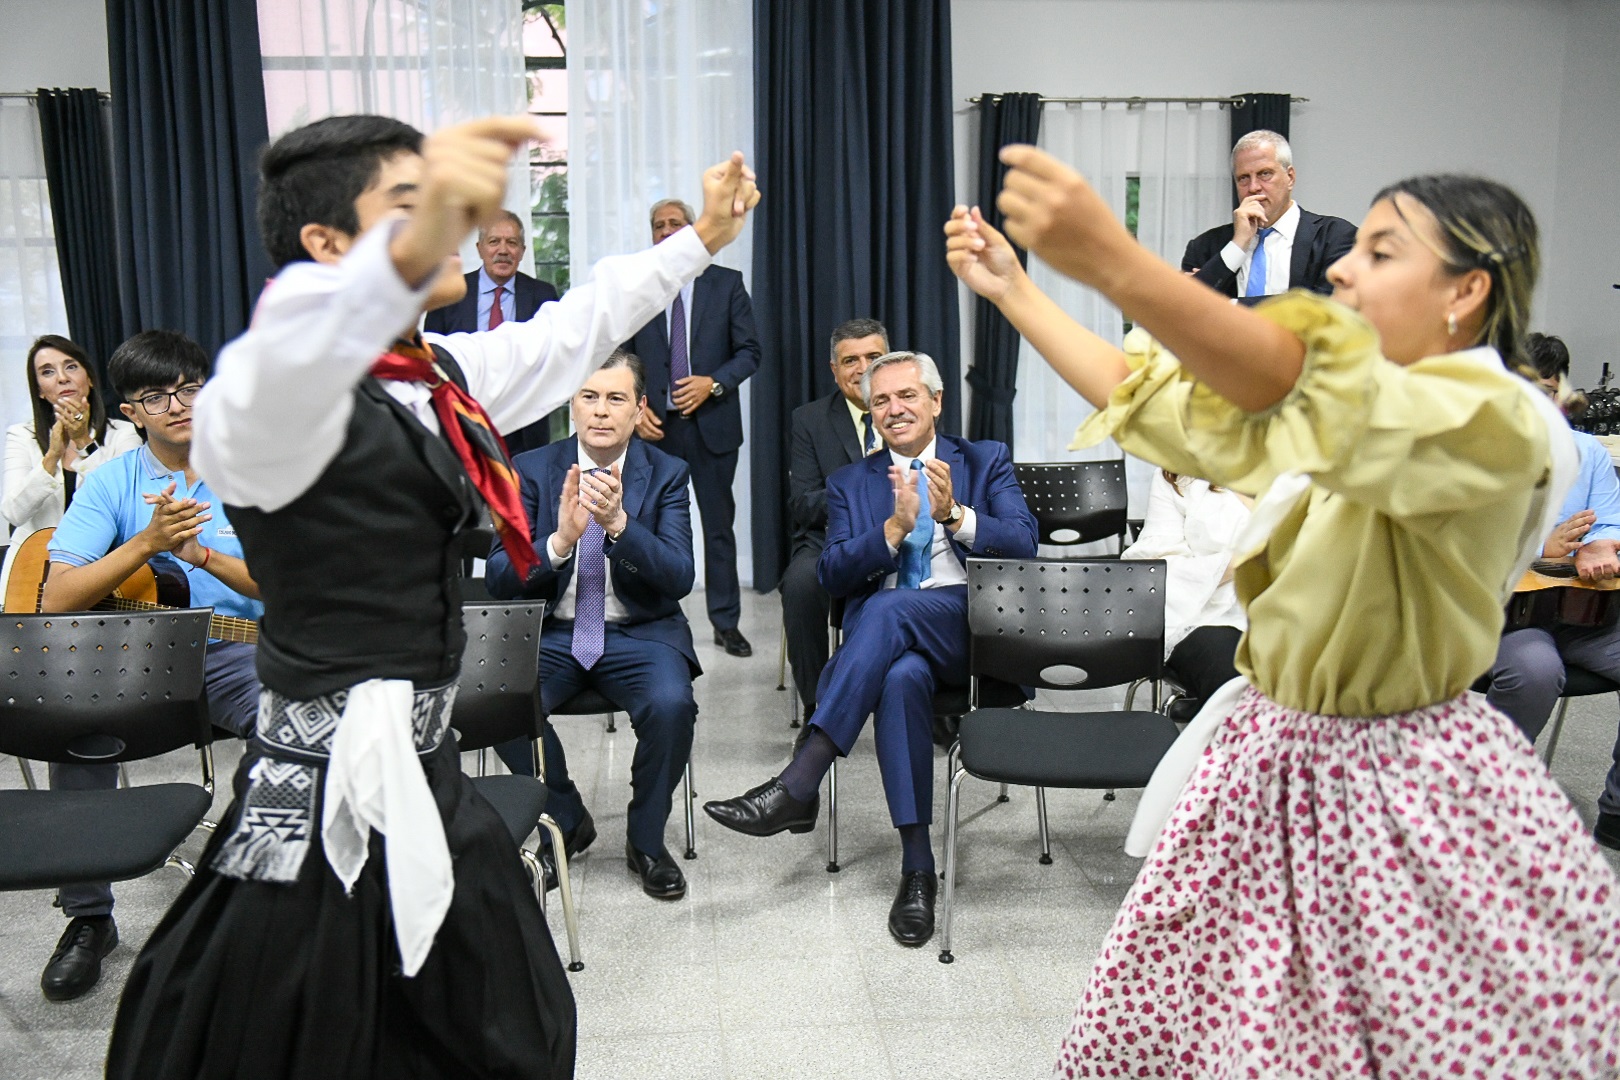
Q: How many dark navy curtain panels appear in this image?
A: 5